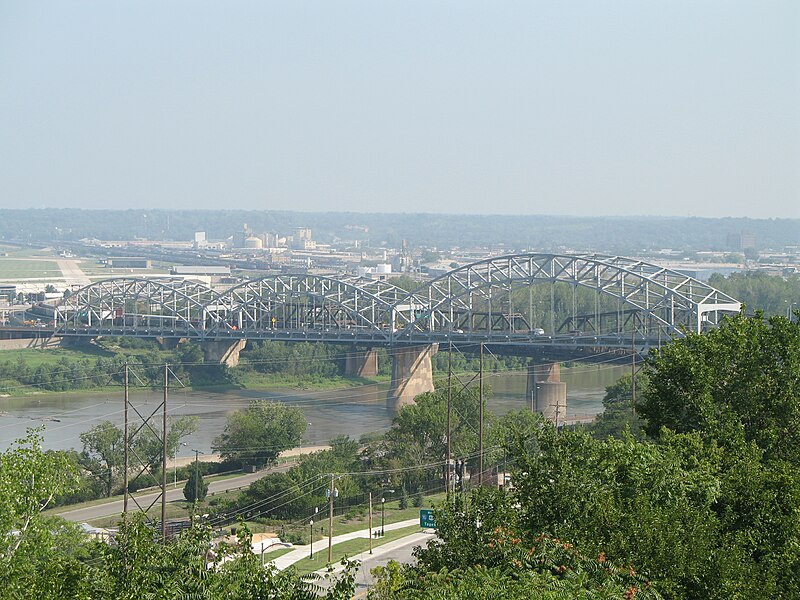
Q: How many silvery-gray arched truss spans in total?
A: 3